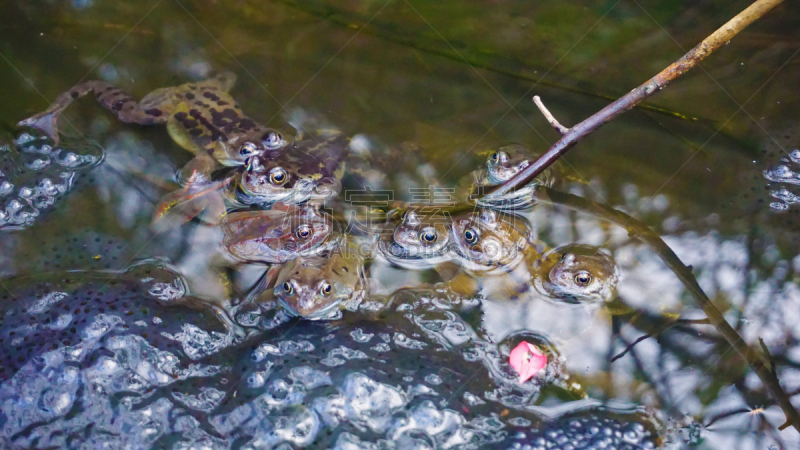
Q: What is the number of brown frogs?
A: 8